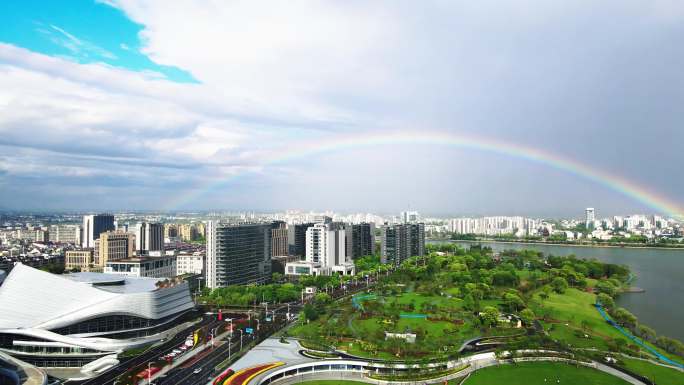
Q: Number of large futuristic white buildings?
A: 1